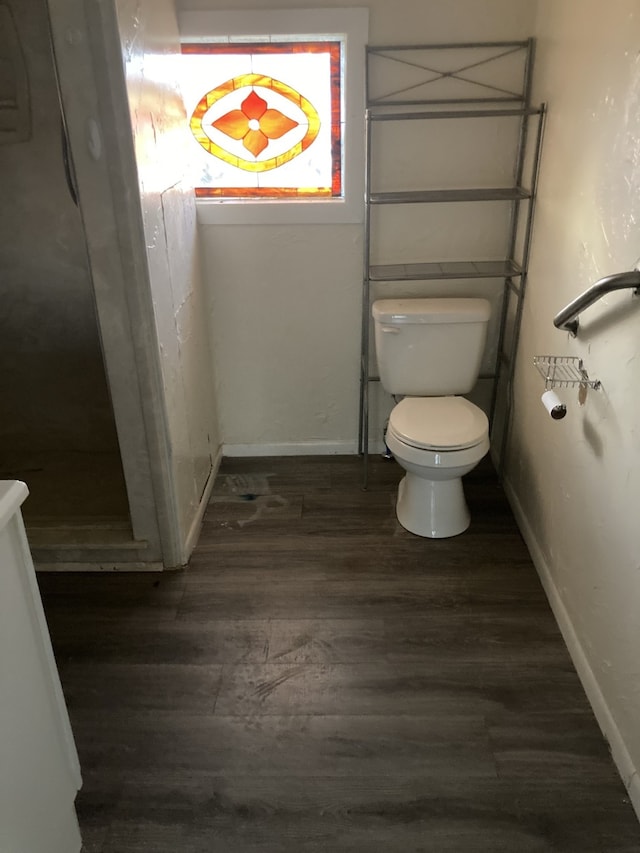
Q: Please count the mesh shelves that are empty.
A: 3